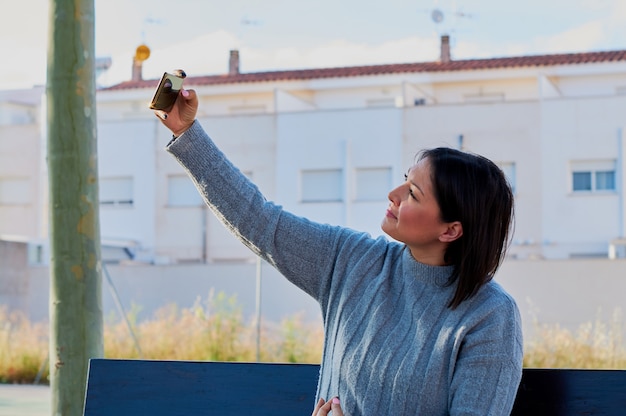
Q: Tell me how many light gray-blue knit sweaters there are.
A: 1